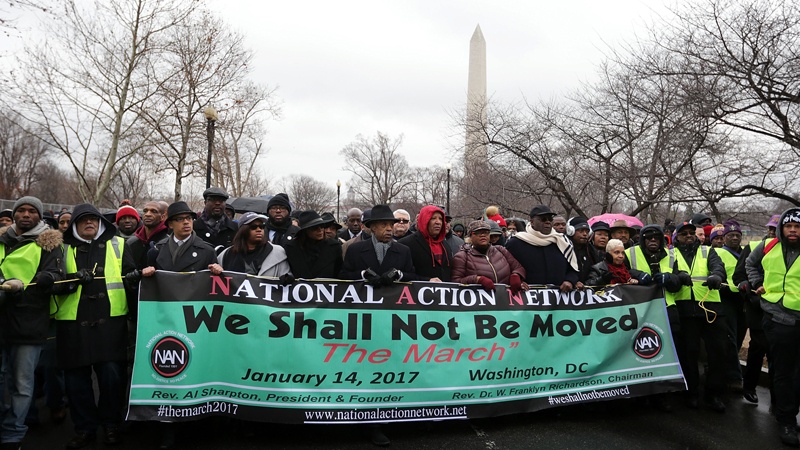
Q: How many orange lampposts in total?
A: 0